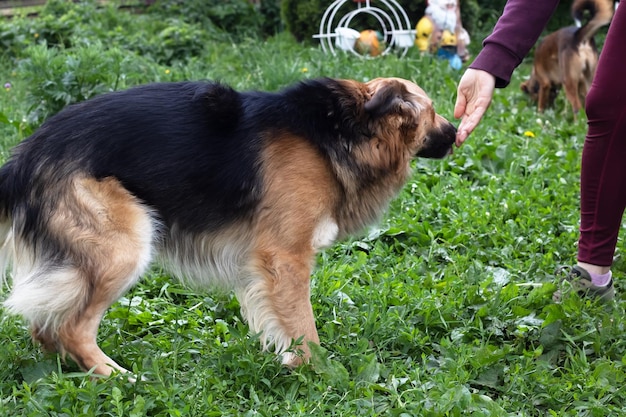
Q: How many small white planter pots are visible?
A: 2